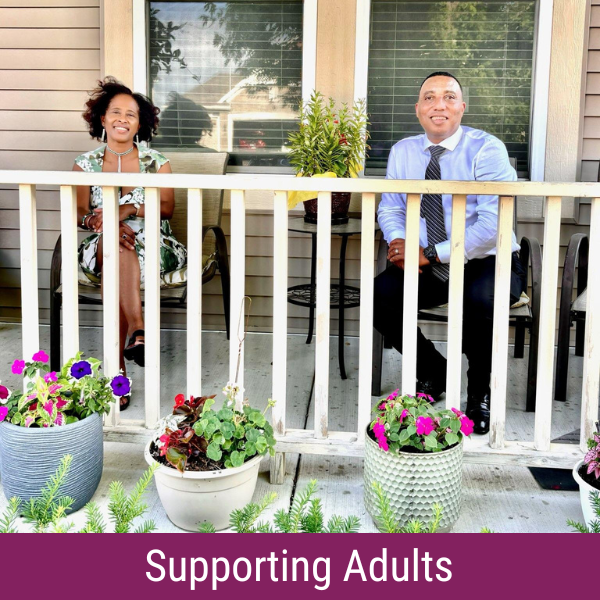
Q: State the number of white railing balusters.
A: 14